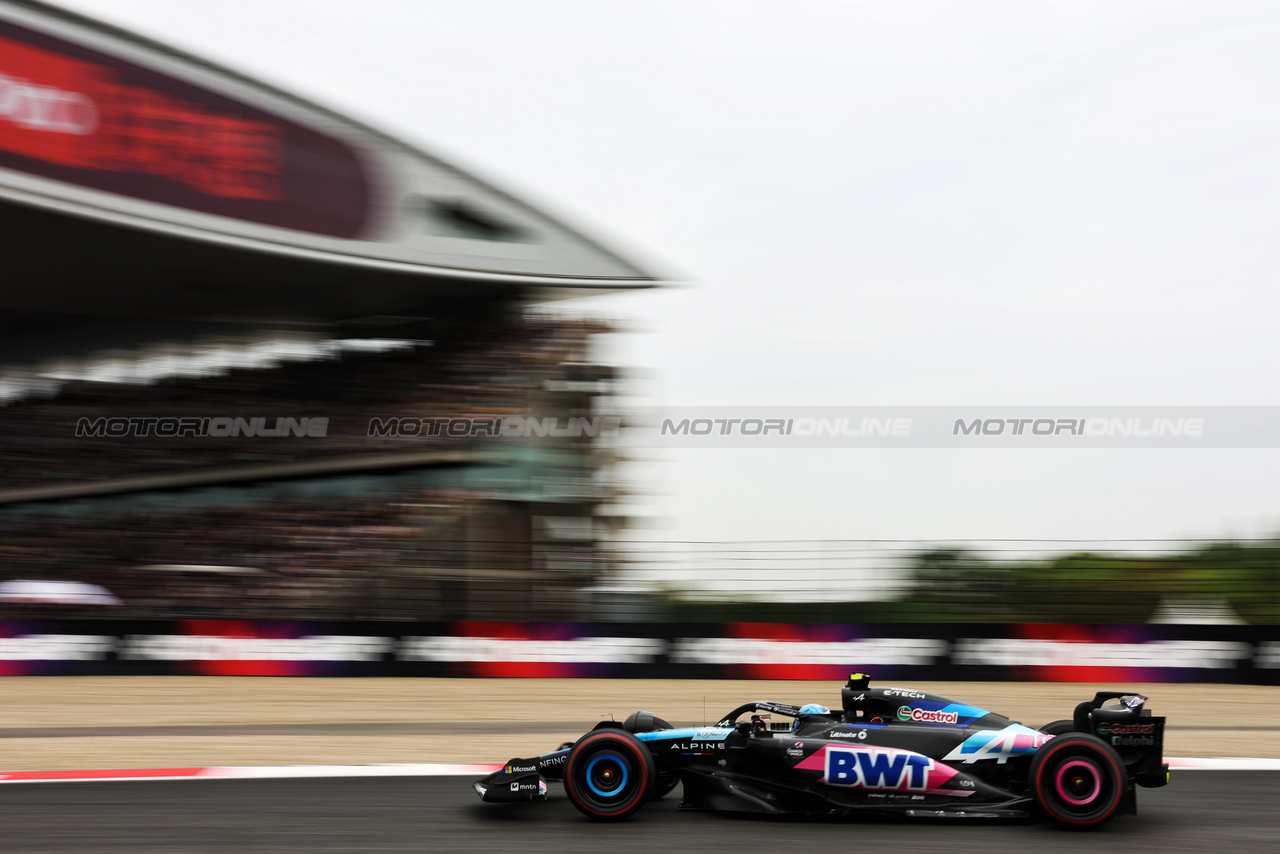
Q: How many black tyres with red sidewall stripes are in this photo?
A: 2